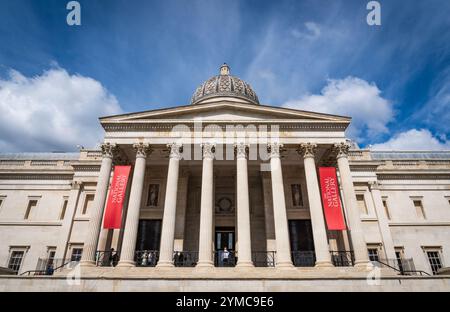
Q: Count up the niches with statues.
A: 2